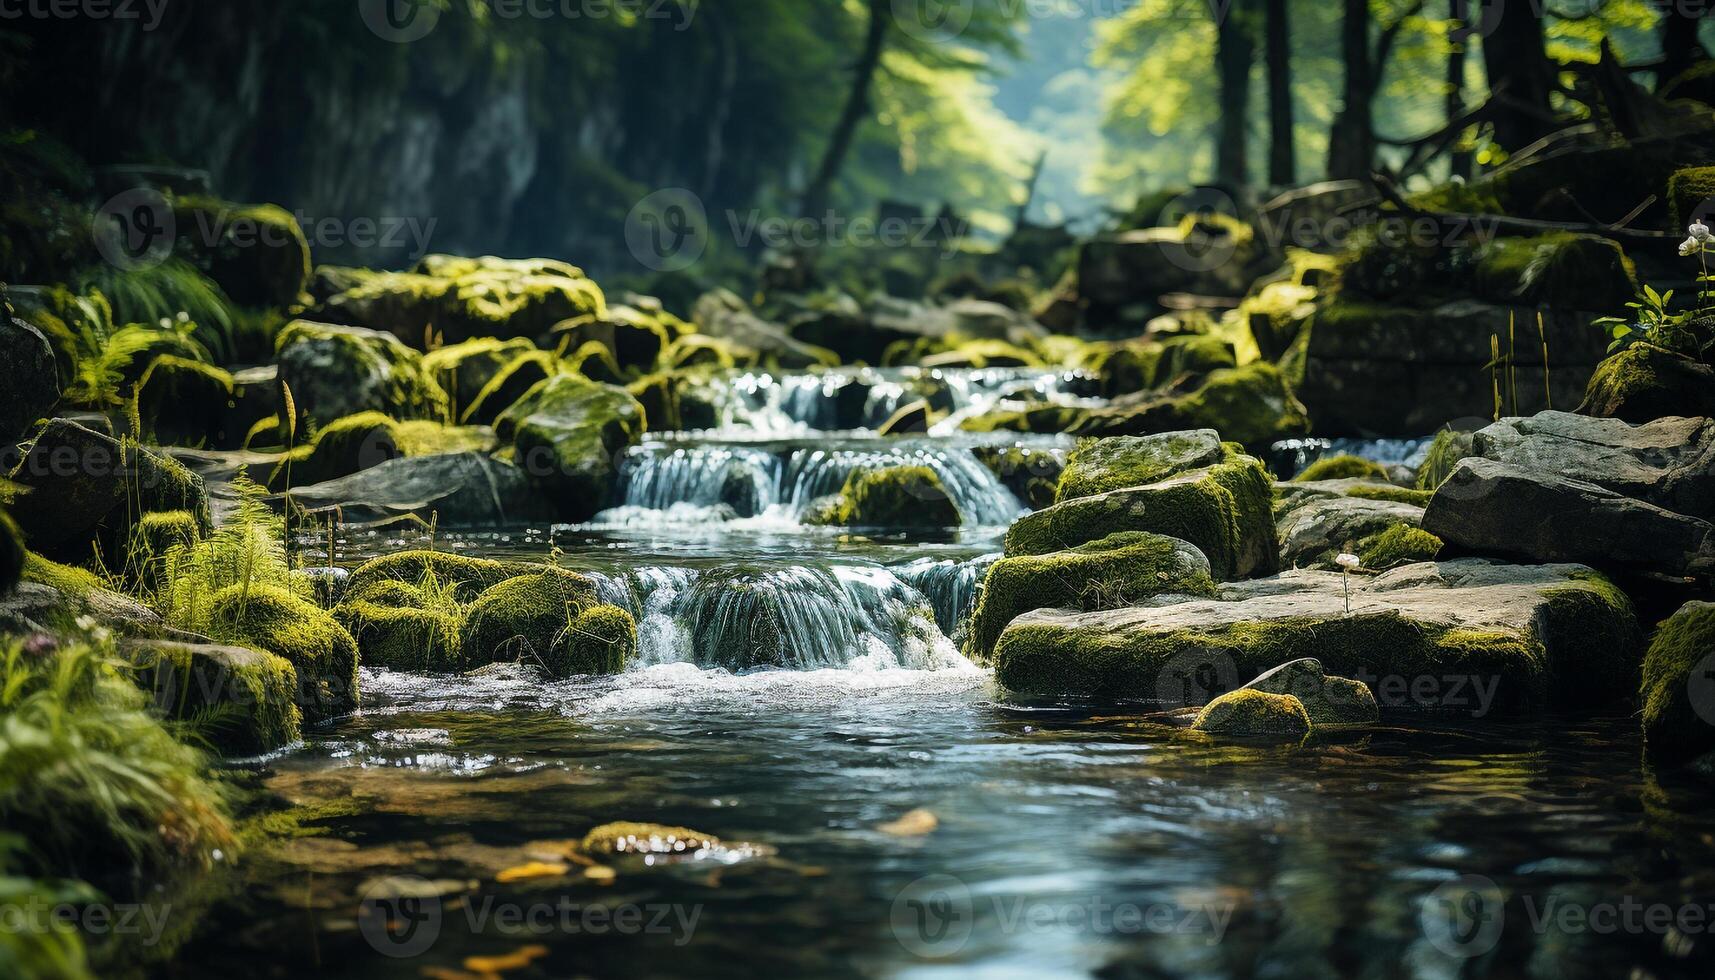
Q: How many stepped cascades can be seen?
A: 3